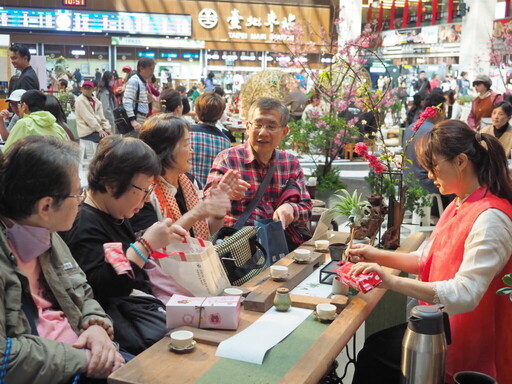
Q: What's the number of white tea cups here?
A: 6